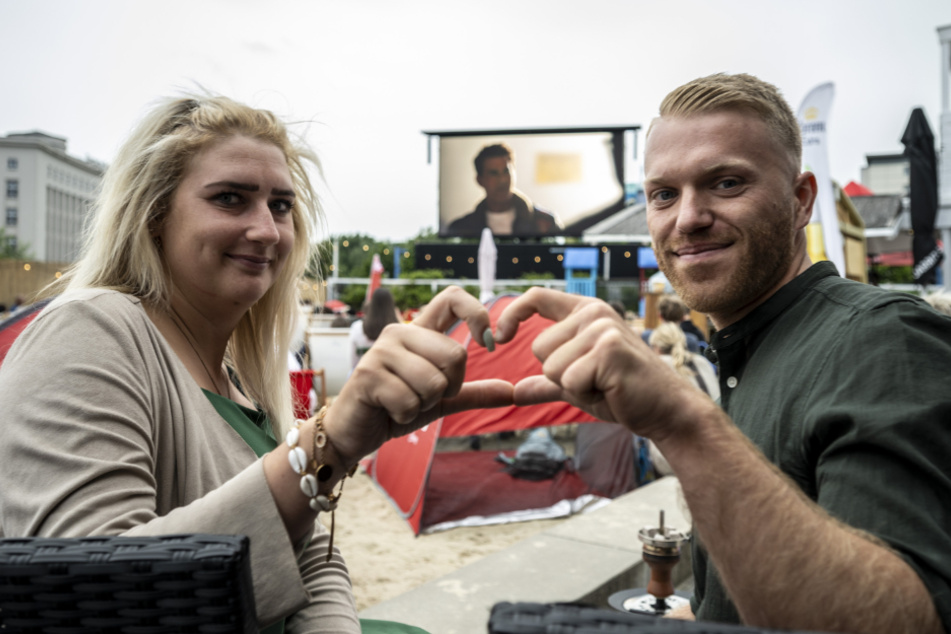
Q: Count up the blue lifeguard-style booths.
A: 2